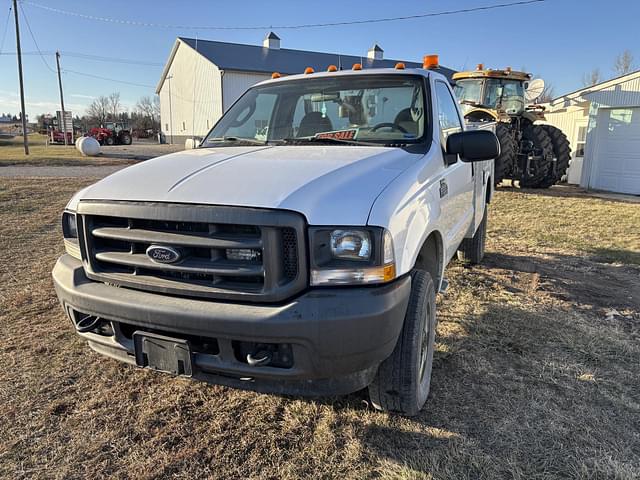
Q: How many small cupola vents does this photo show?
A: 2